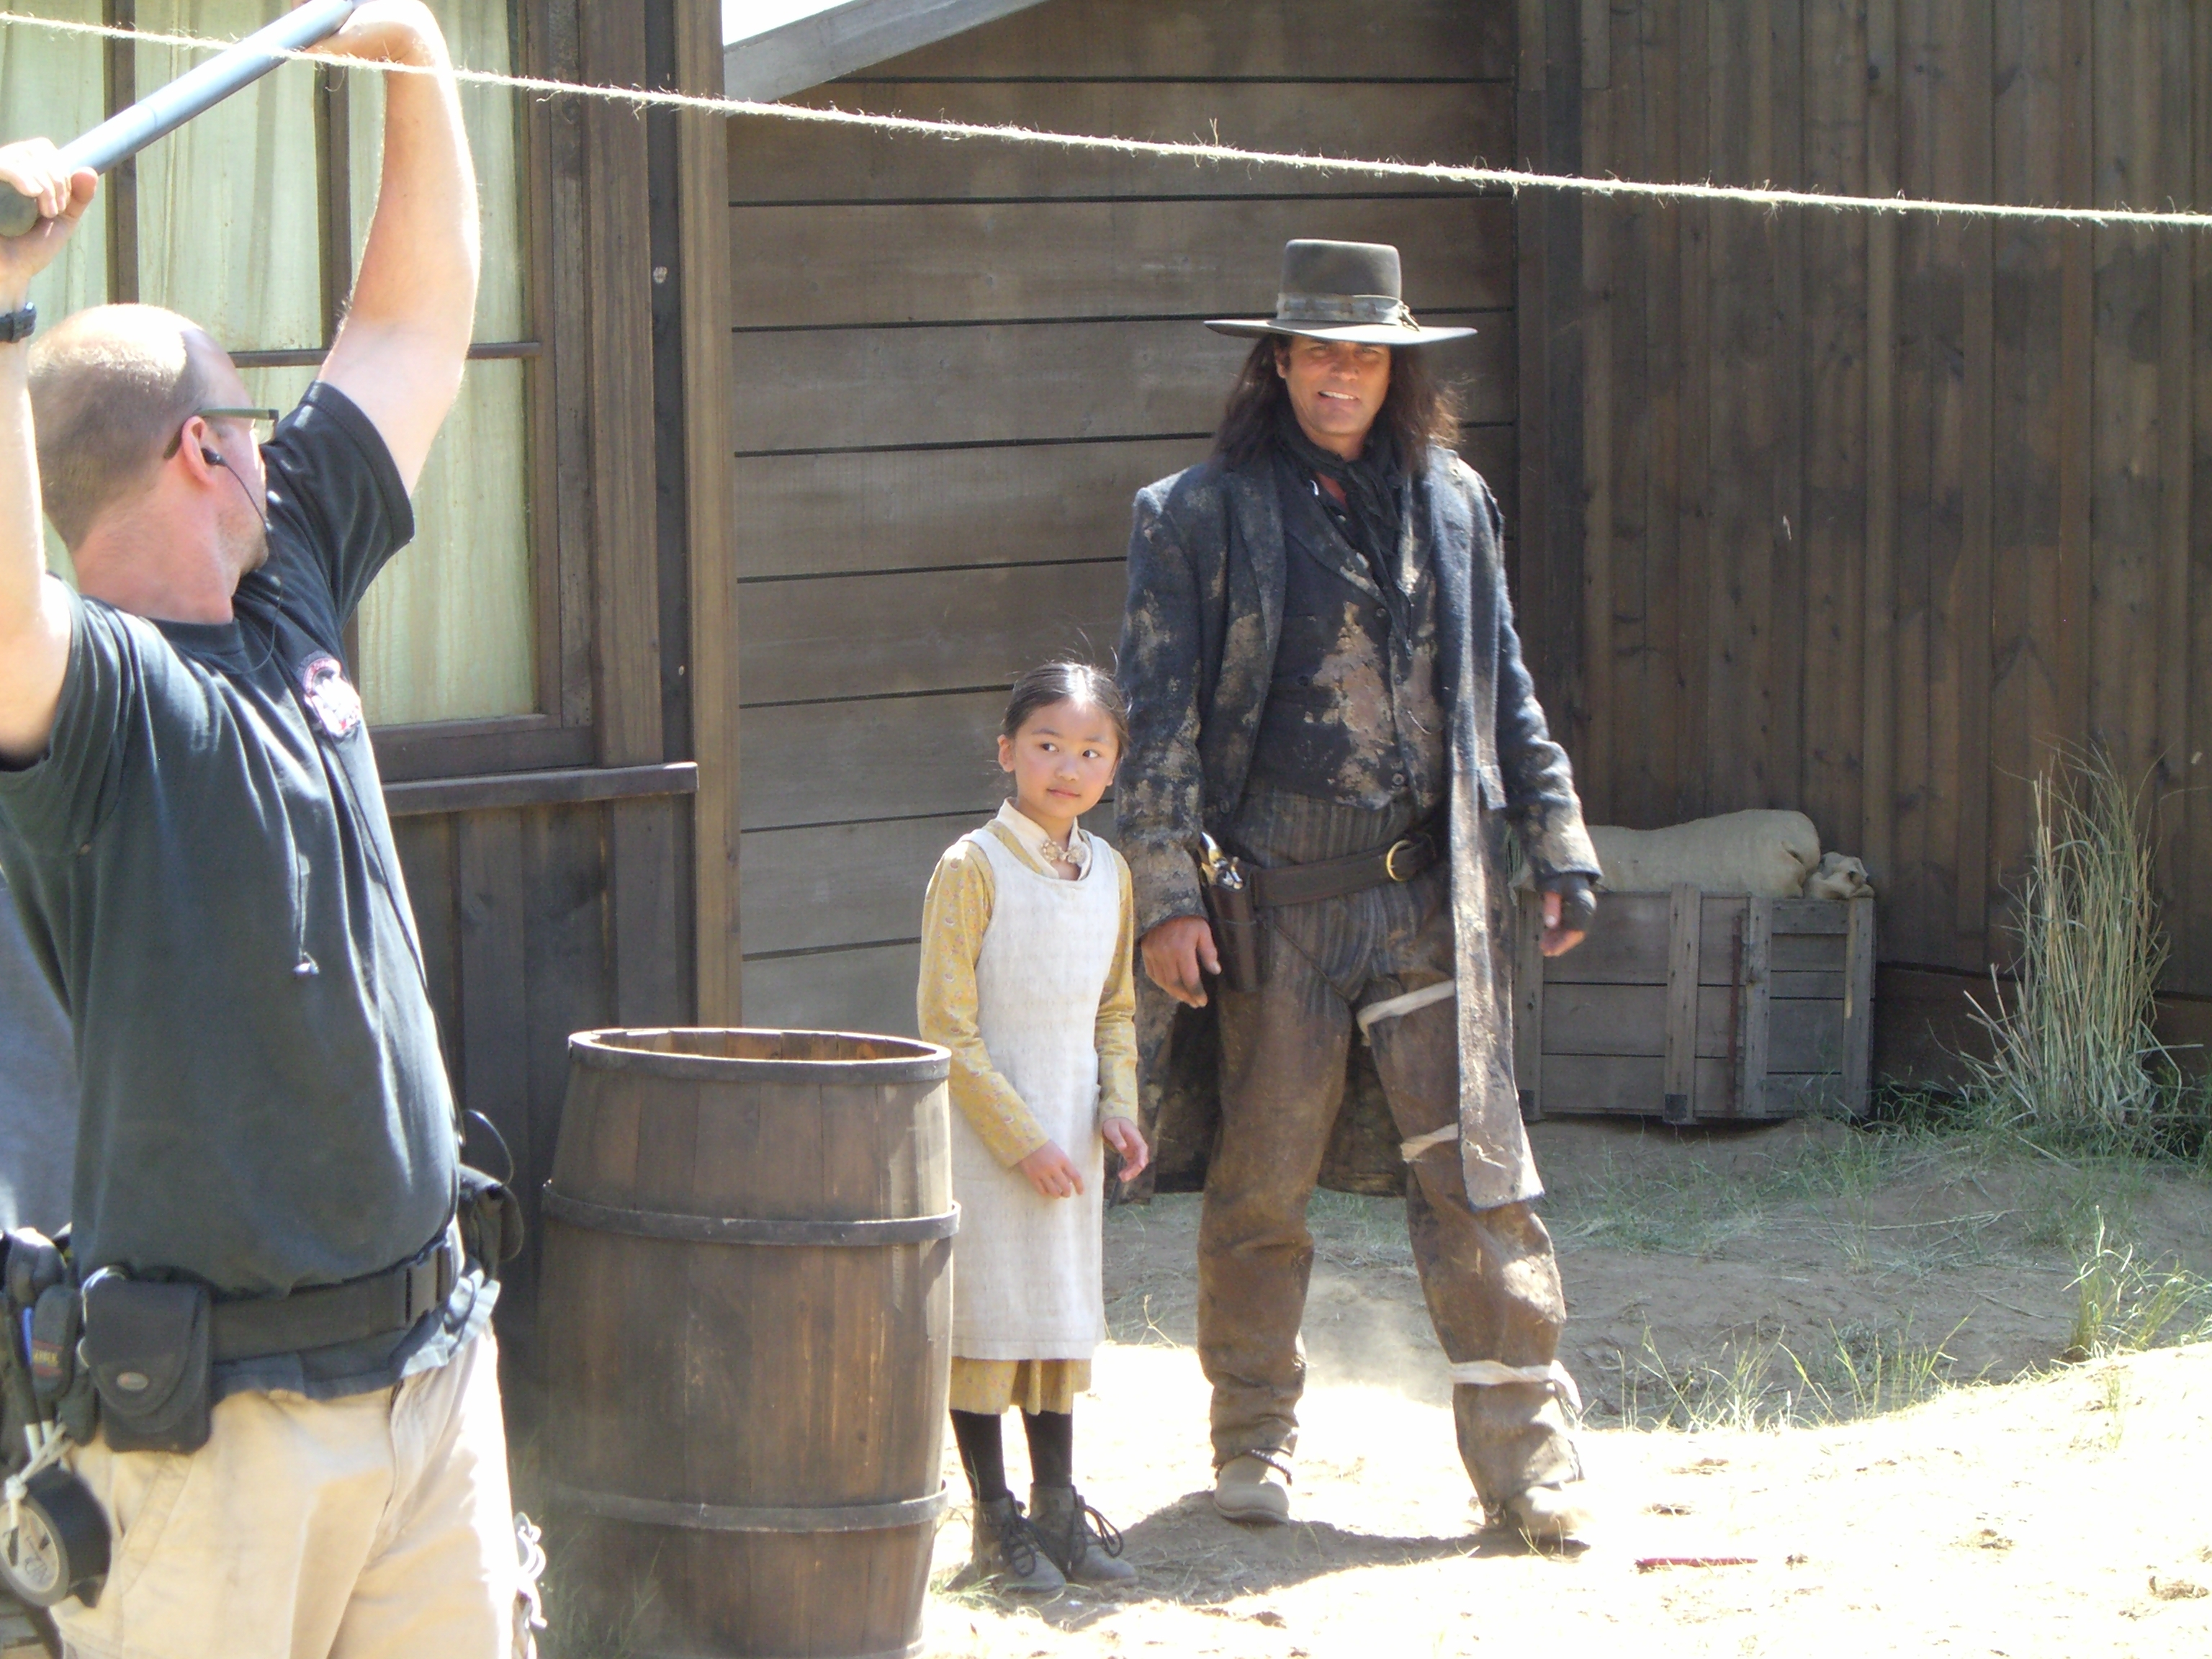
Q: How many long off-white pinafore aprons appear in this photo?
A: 1